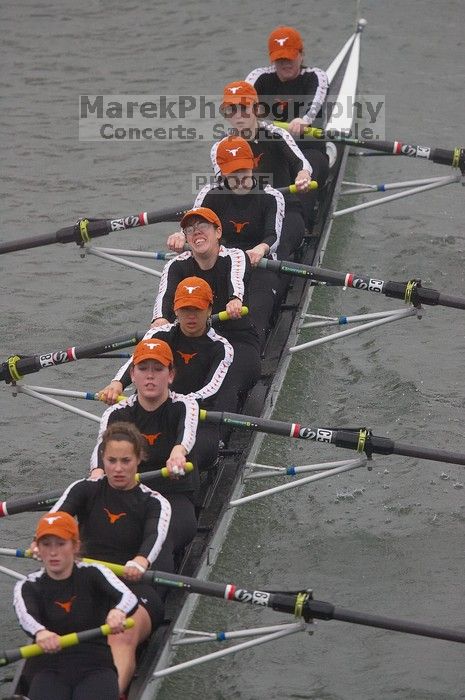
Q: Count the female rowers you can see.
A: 8